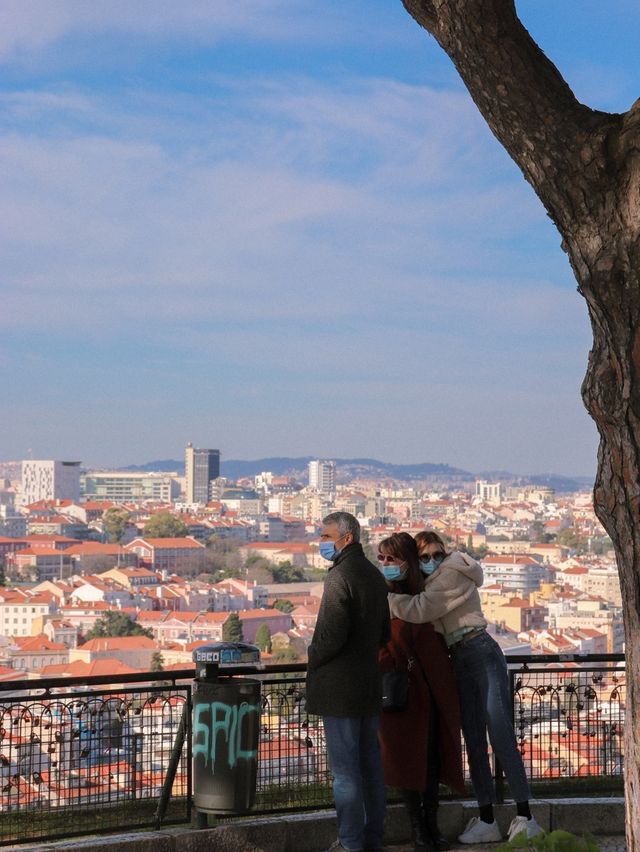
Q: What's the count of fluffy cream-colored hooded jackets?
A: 1